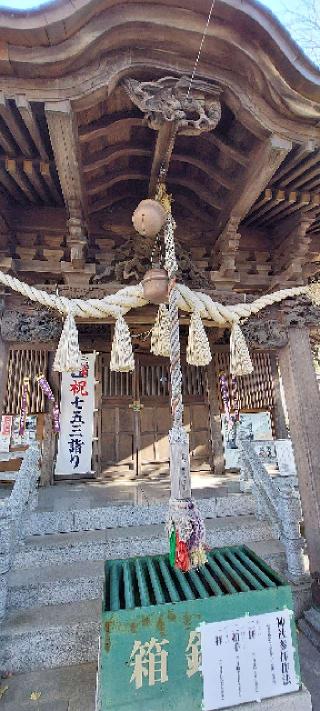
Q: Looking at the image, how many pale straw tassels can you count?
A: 5